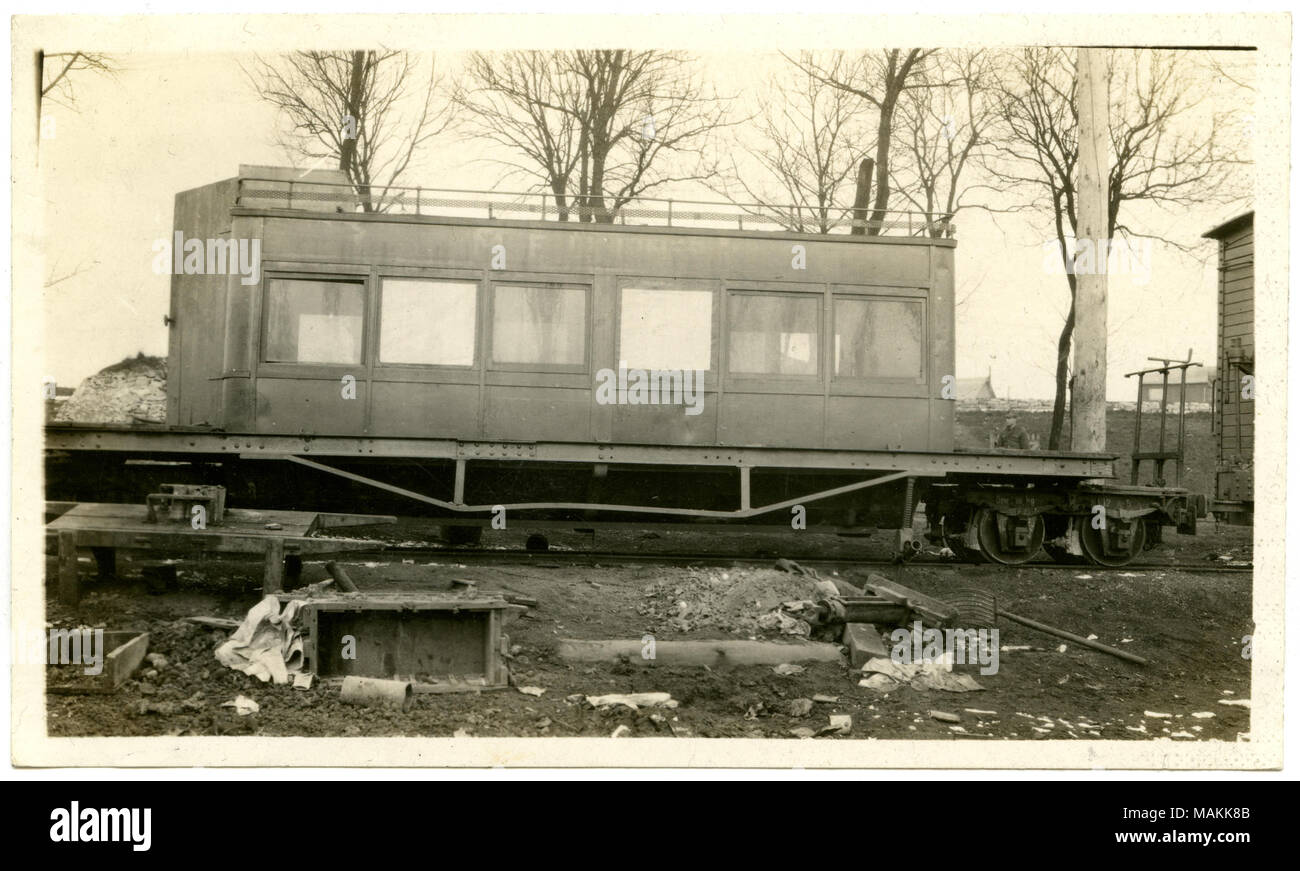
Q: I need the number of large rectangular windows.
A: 6